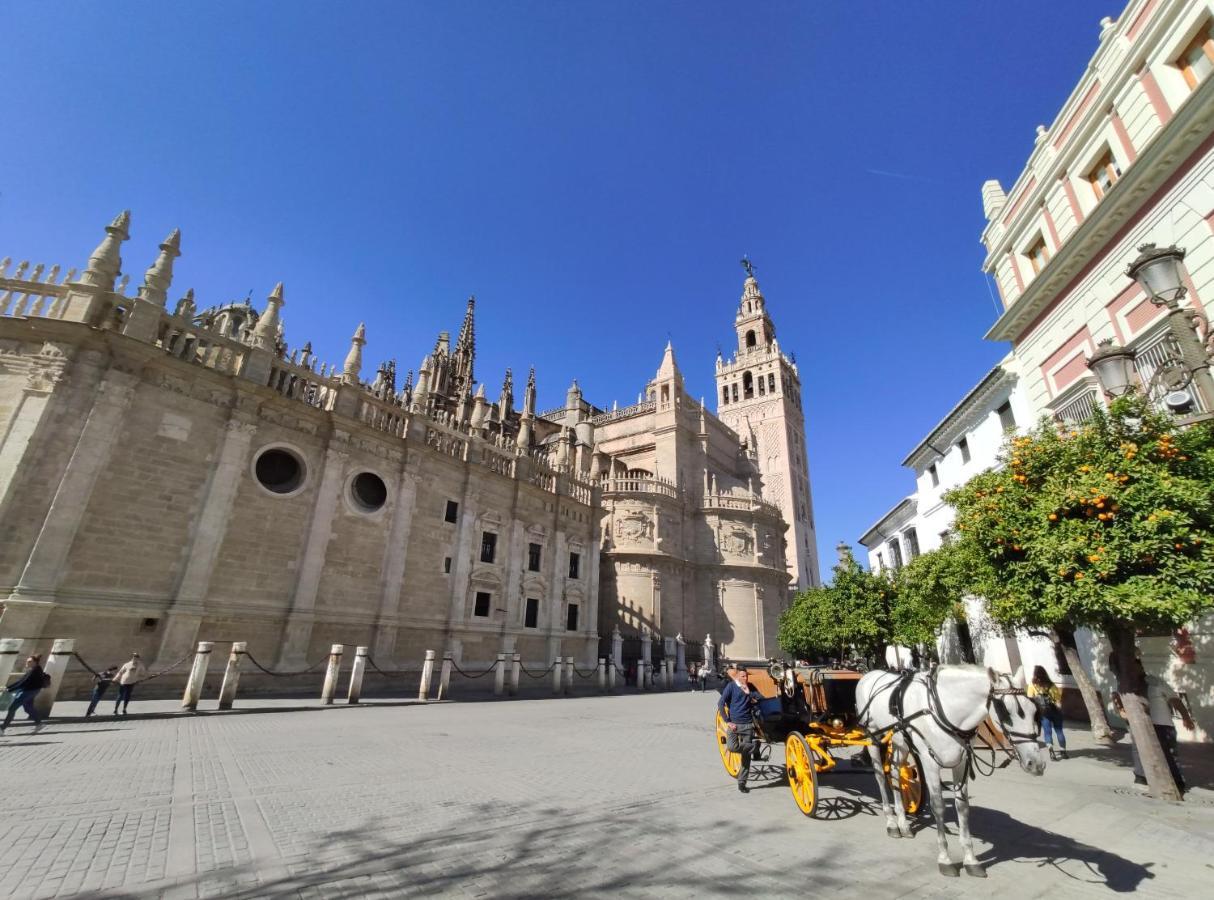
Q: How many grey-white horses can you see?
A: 1